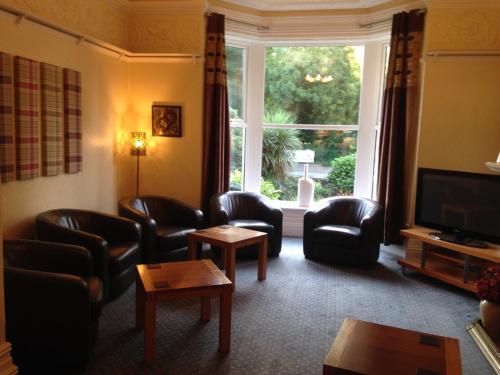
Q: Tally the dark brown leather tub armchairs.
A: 5